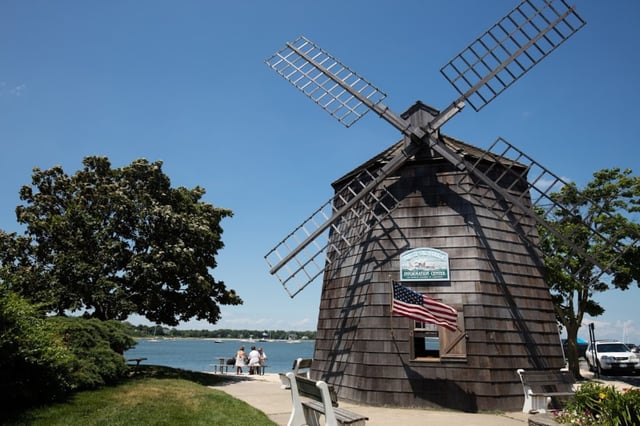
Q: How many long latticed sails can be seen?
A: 4